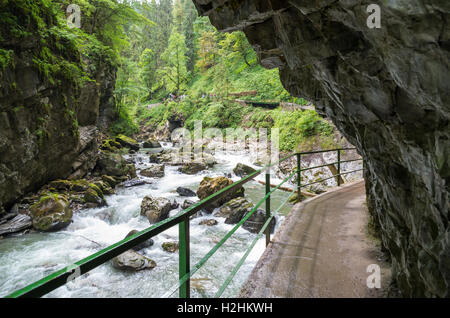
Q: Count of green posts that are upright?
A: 4